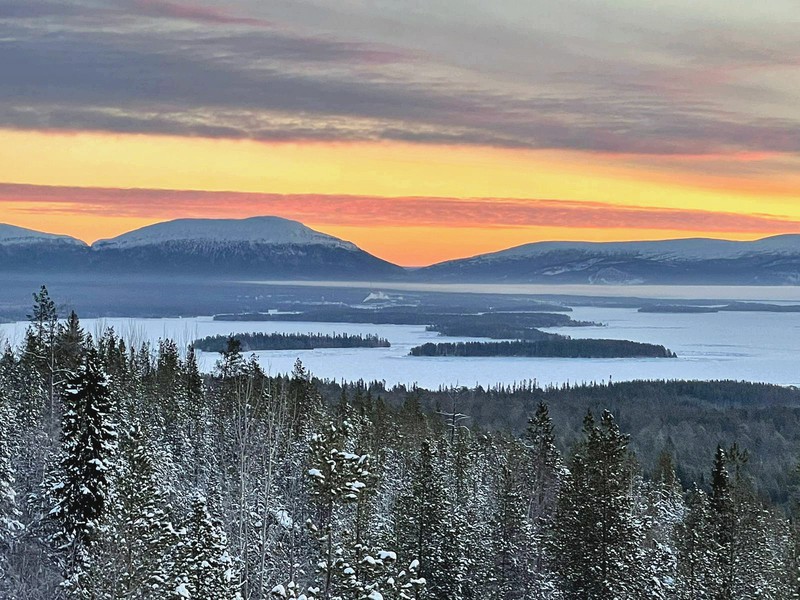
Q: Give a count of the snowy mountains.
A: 3